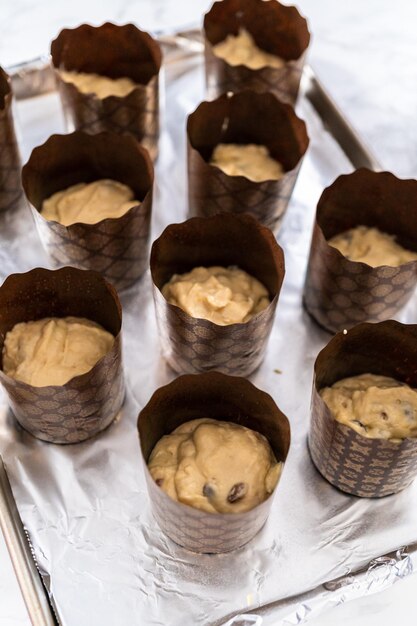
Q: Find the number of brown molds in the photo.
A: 10